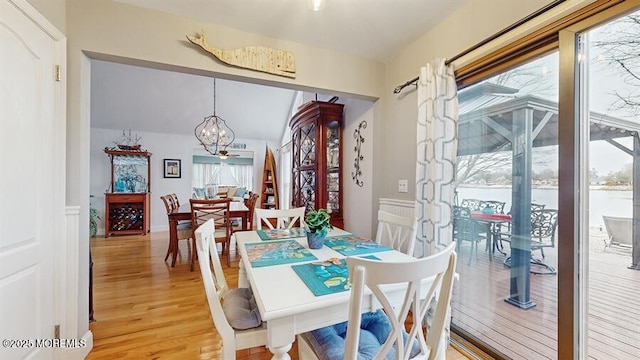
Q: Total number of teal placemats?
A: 4